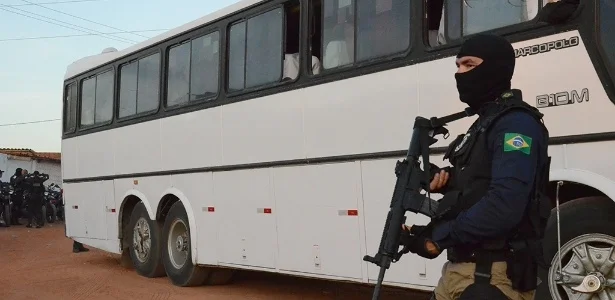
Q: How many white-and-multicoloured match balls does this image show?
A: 0